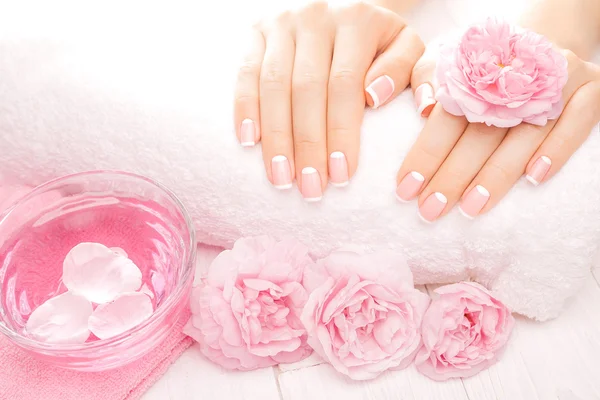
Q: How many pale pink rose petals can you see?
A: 3